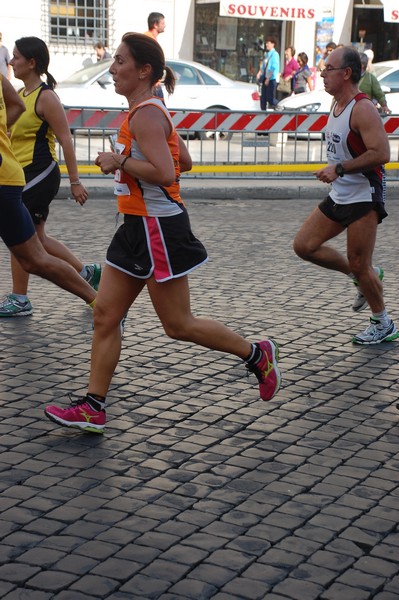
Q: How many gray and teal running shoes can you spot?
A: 2